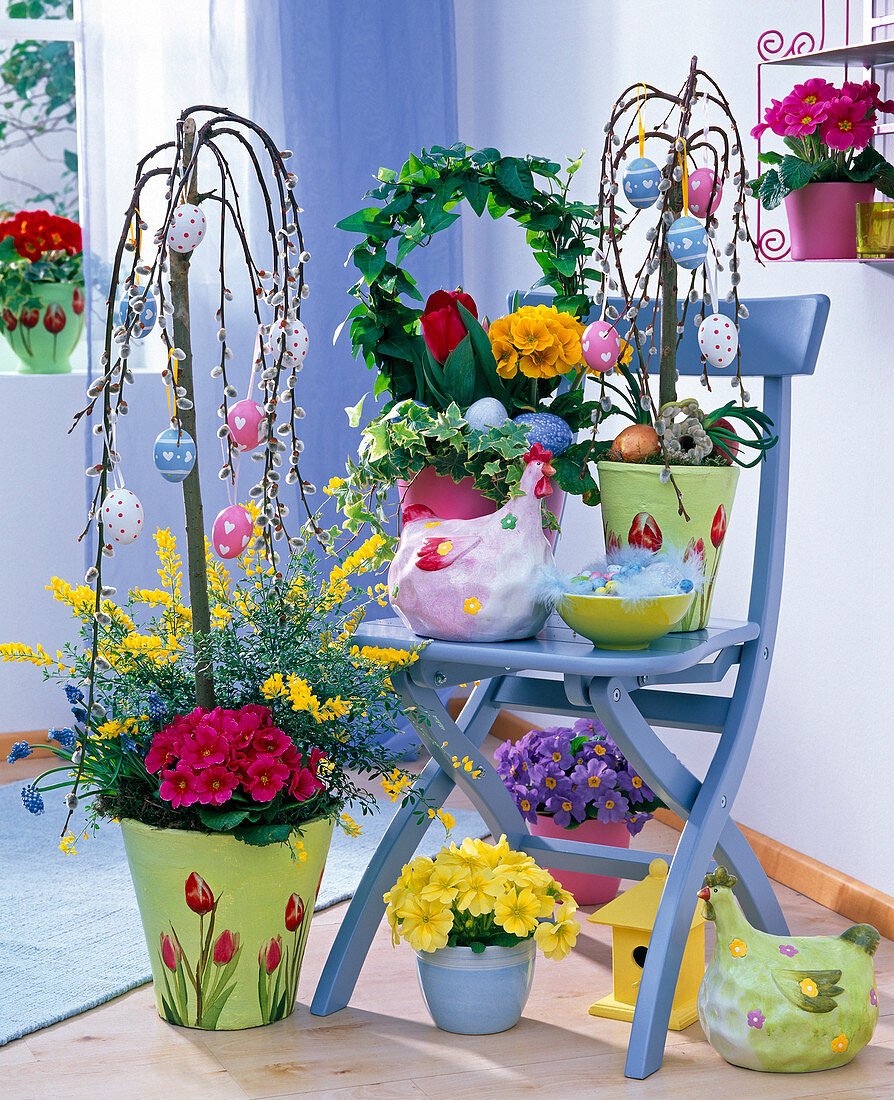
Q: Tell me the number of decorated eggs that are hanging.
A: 12